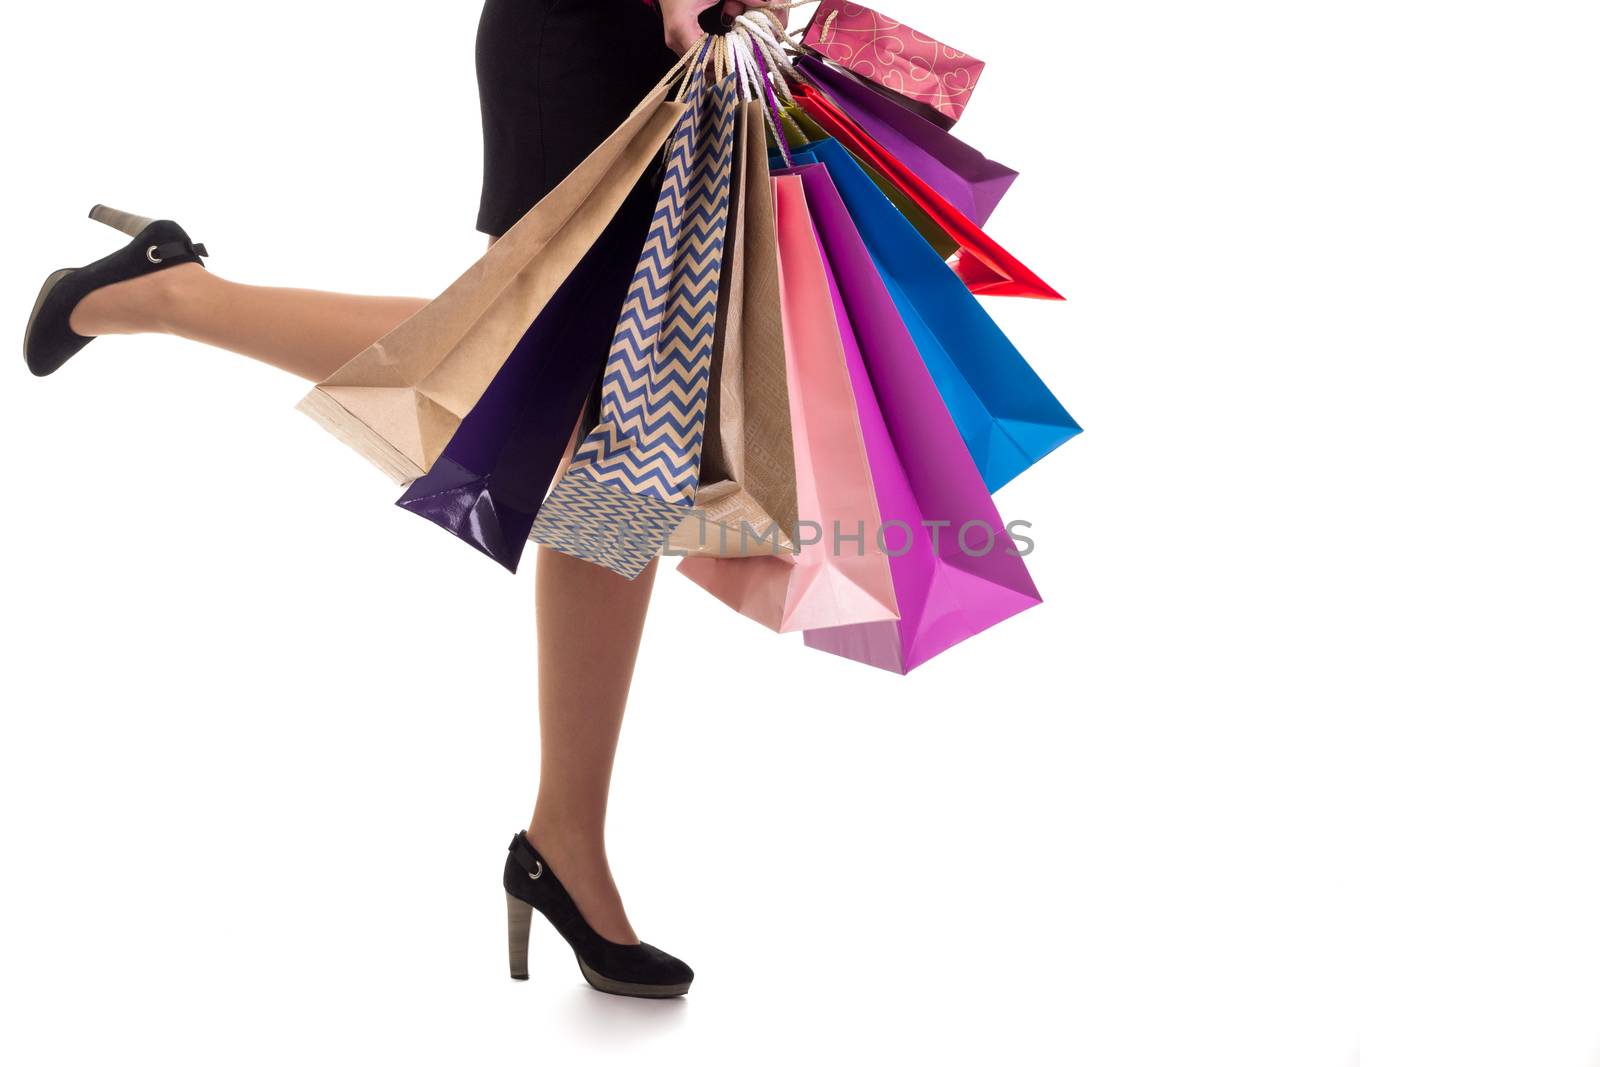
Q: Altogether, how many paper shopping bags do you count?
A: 11